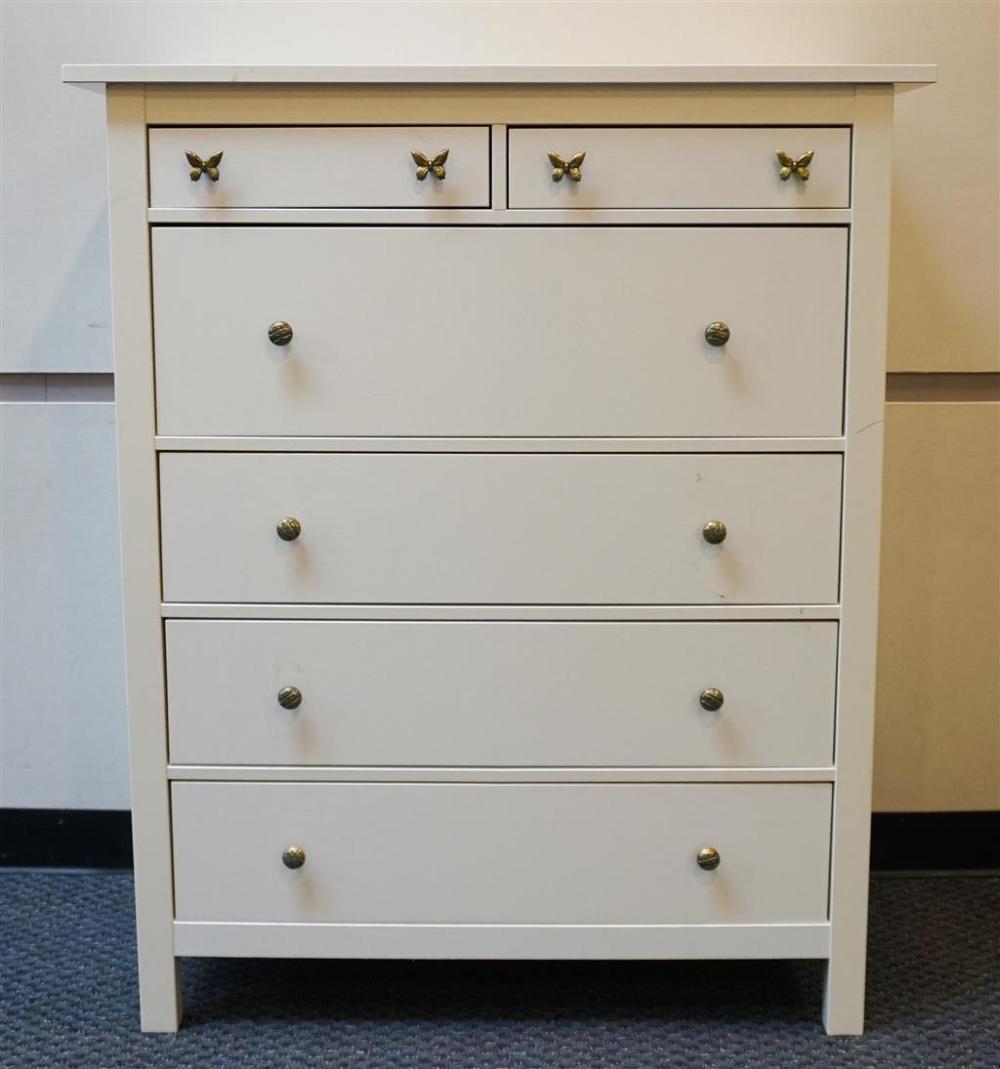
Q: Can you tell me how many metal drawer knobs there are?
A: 12